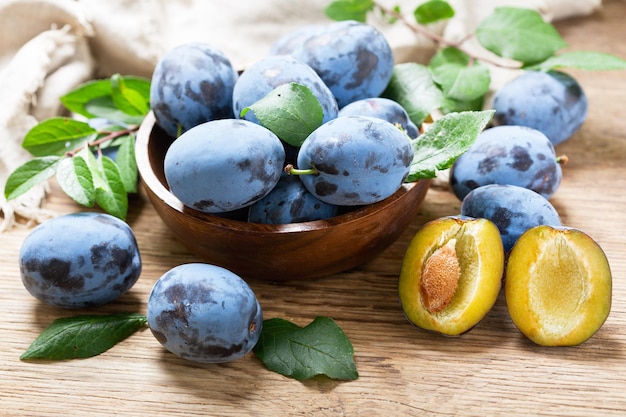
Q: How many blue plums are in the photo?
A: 13